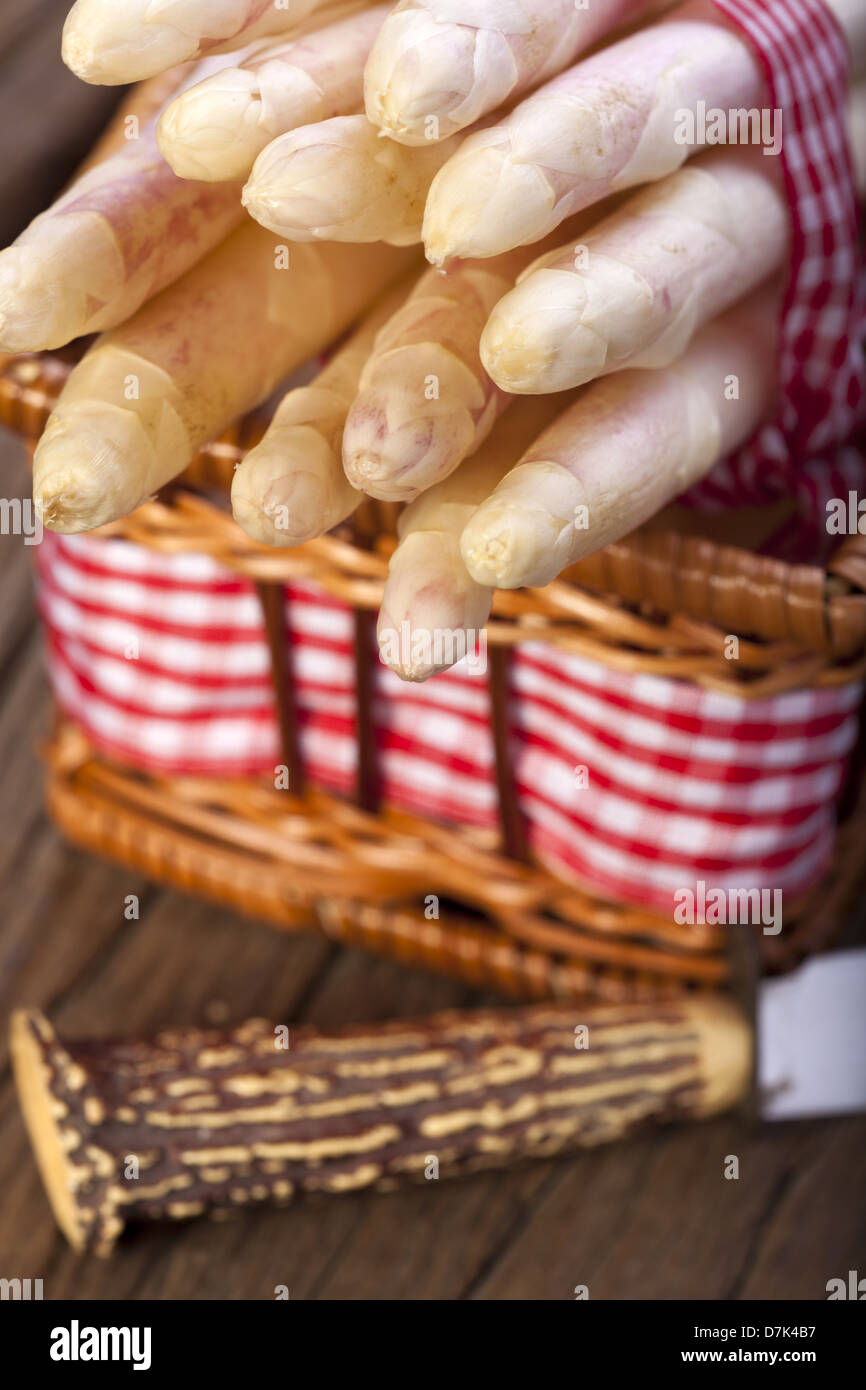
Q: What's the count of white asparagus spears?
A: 12